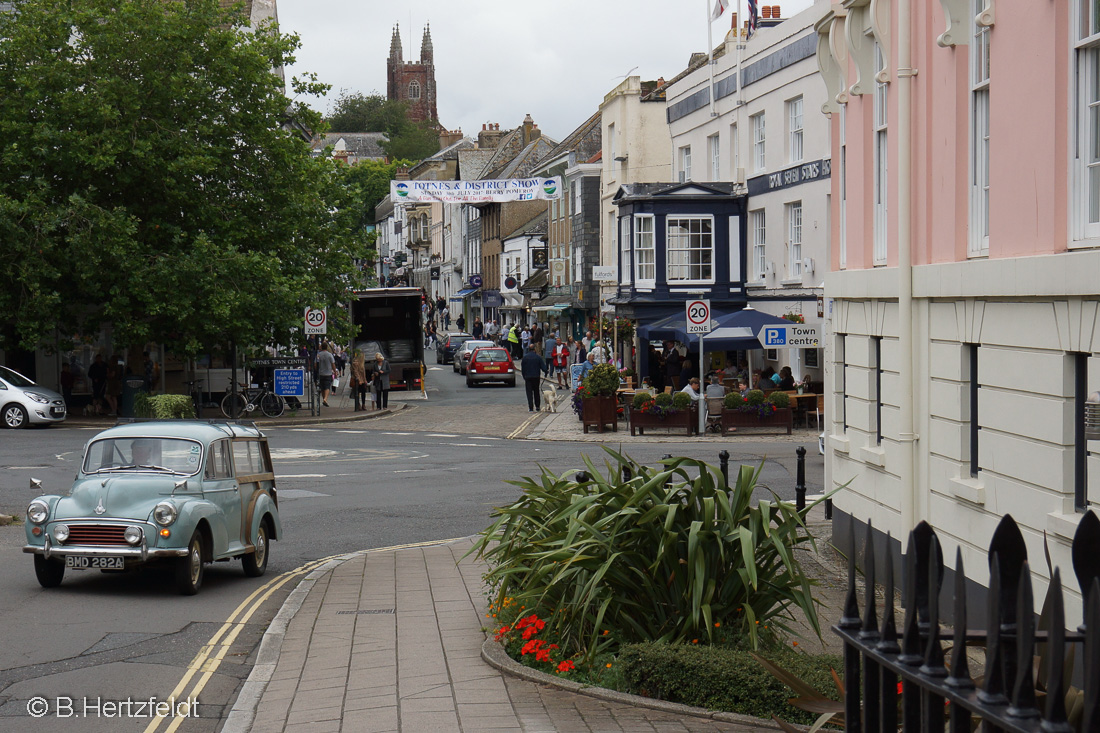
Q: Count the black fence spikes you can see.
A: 13